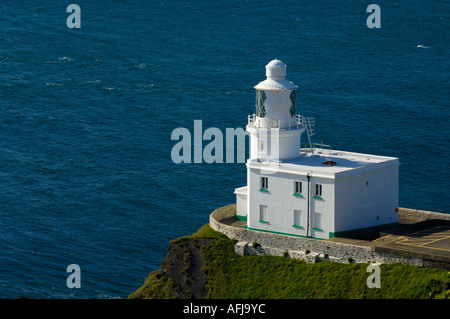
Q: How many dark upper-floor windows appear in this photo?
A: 3